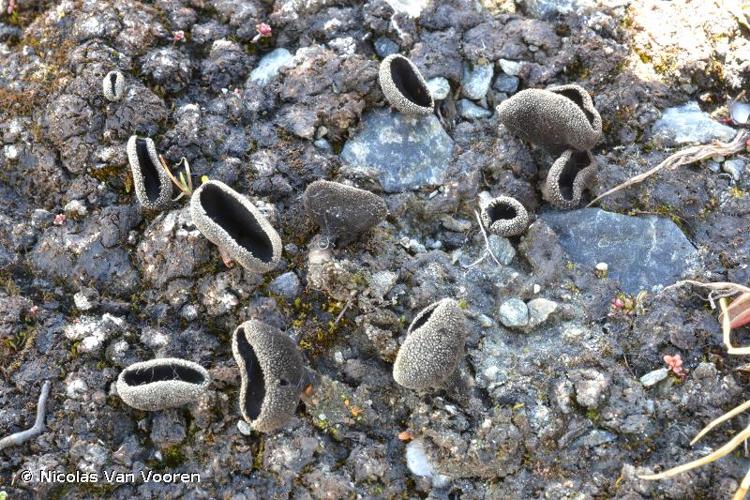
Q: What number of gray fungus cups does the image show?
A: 11